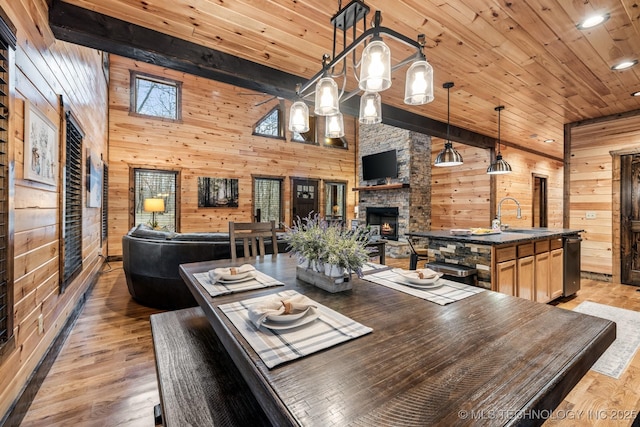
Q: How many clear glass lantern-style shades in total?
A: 6